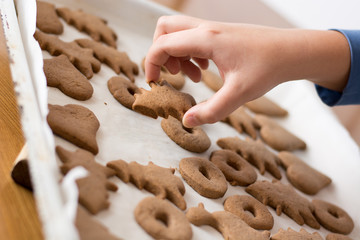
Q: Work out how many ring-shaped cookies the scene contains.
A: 7